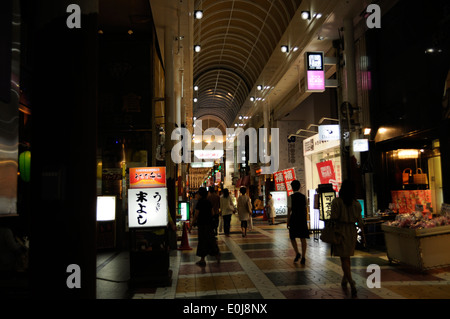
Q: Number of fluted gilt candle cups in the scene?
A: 0